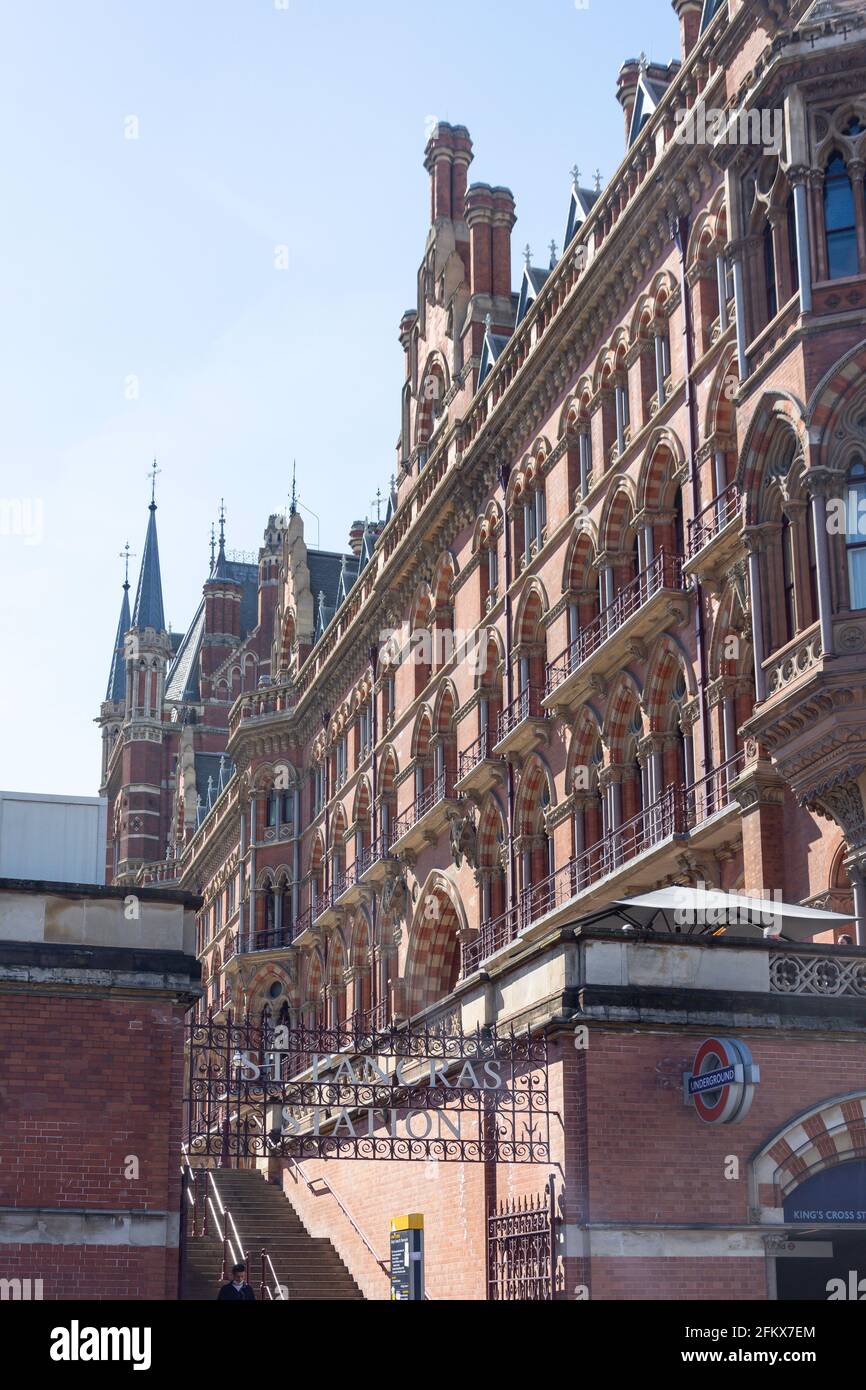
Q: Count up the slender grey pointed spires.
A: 2